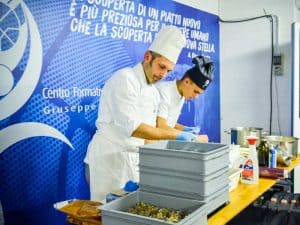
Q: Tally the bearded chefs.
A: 1